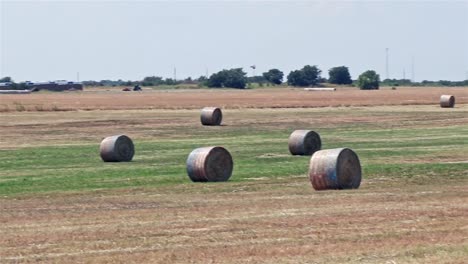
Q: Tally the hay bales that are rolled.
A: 6